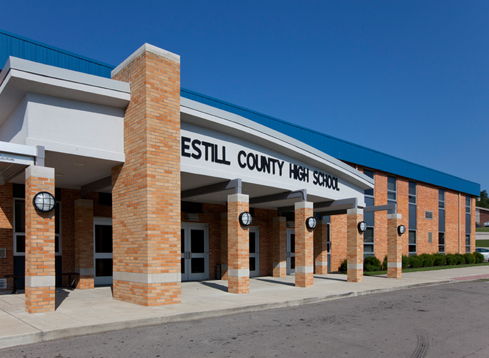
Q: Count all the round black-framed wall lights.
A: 5